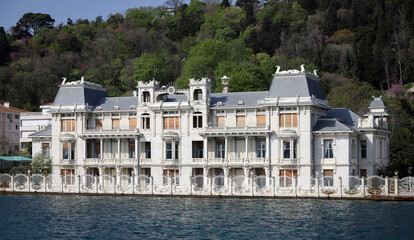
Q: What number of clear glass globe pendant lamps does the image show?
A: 0